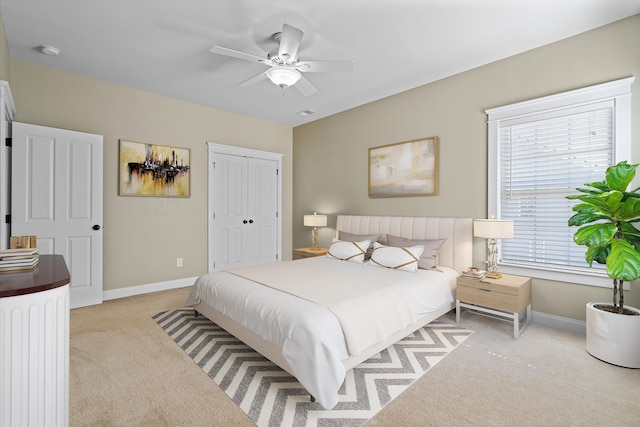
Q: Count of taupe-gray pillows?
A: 2